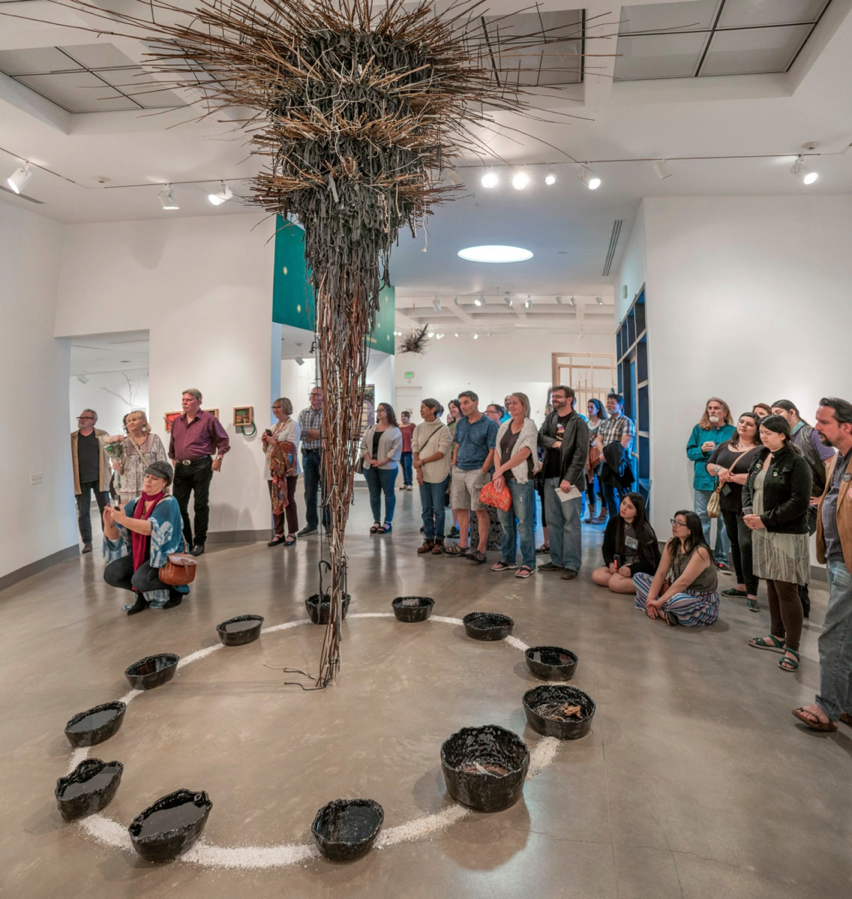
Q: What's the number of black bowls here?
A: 12